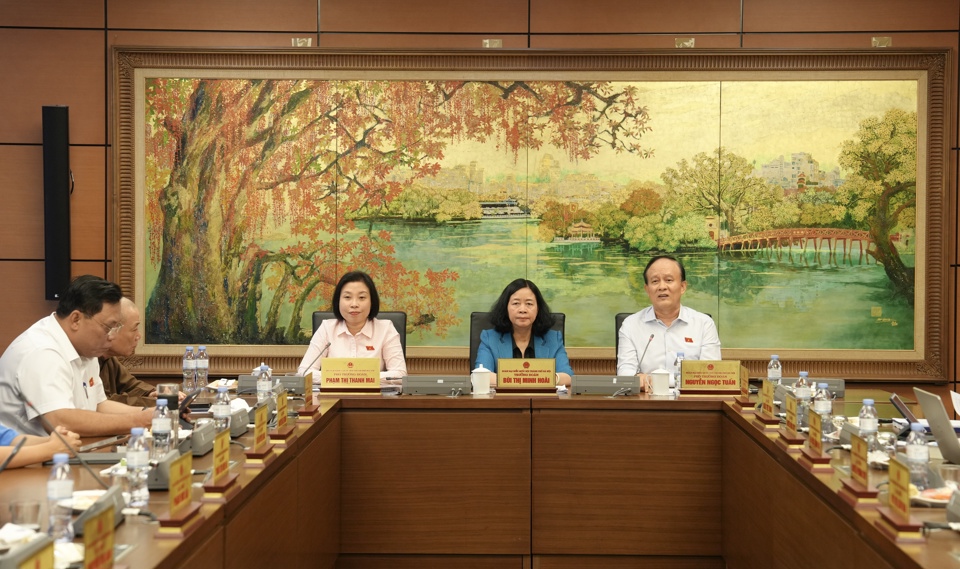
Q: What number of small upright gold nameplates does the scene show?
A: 13